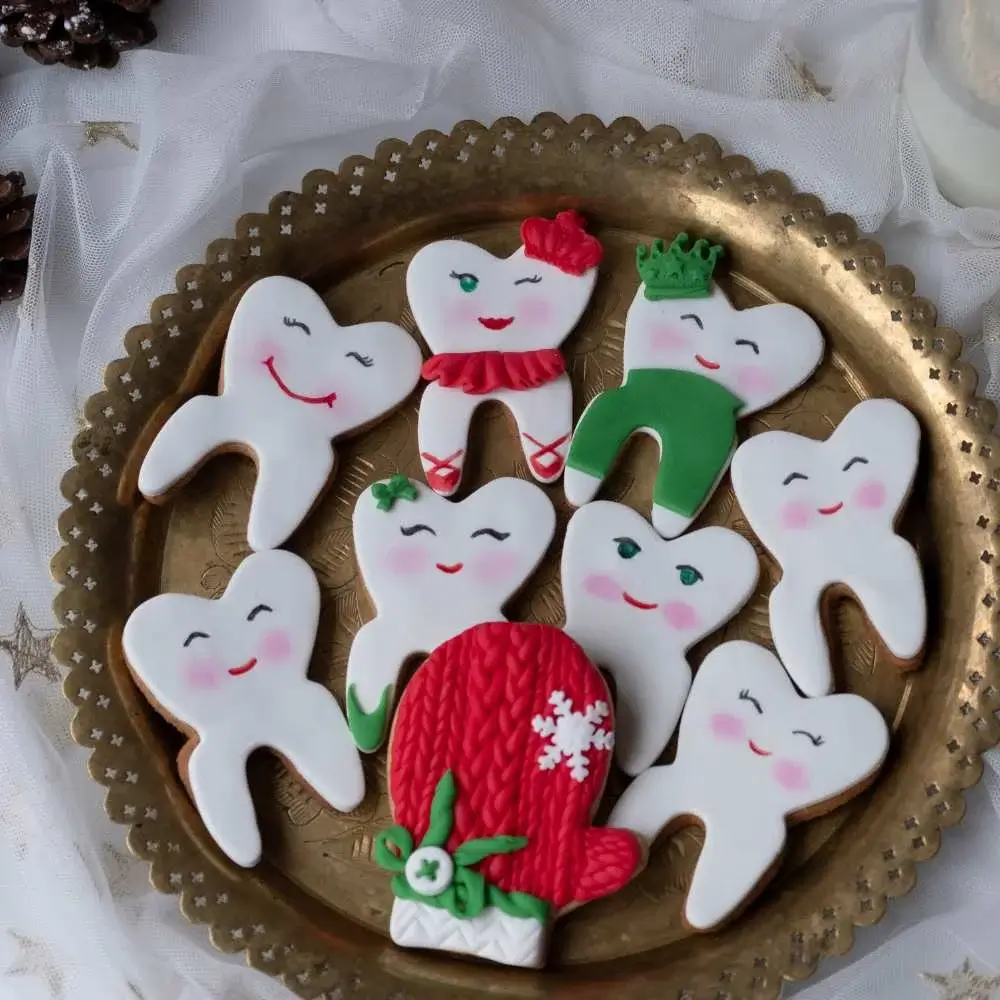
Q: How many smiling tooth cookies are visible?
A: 8